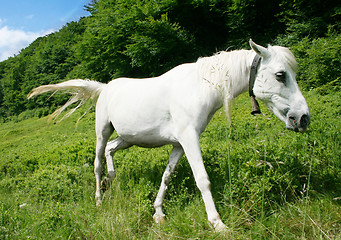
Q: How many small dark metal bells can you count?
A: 1